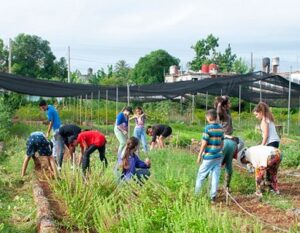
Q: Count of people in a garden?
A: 13